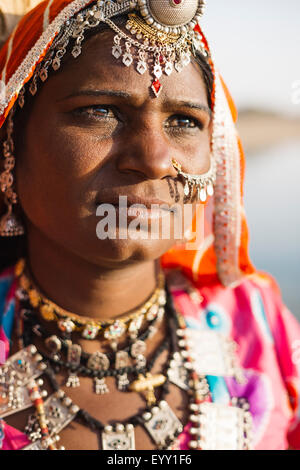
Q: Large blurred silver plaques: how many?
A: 2